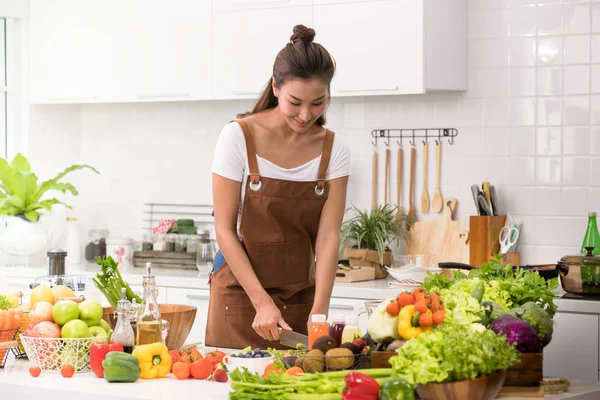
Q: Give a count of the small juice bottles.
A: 3